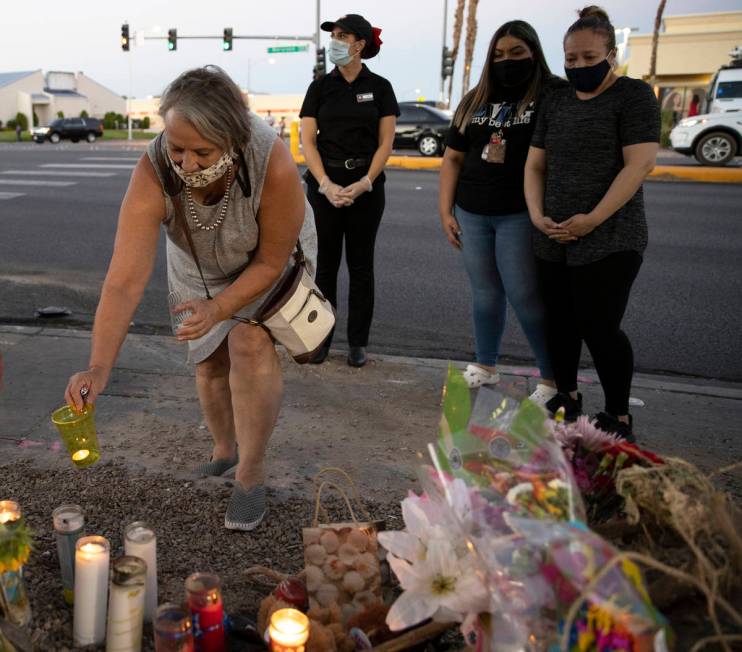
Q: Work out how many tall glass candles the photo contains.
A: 8